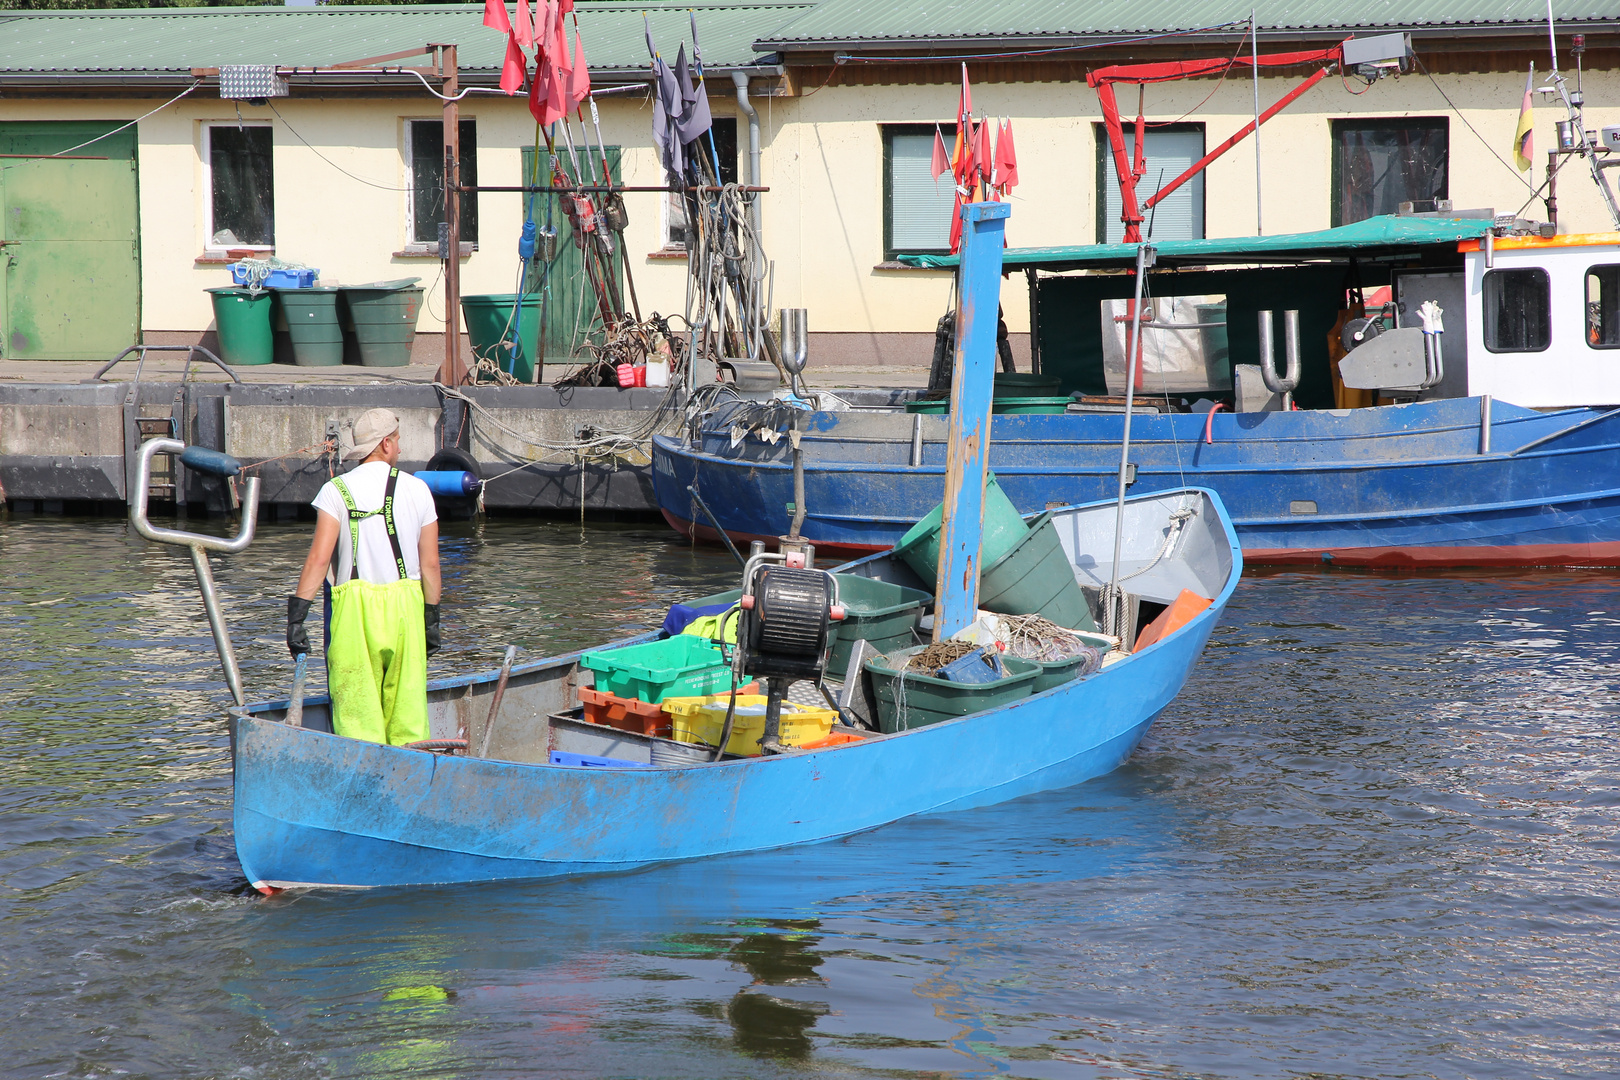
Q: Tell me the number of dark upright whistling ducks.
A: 0